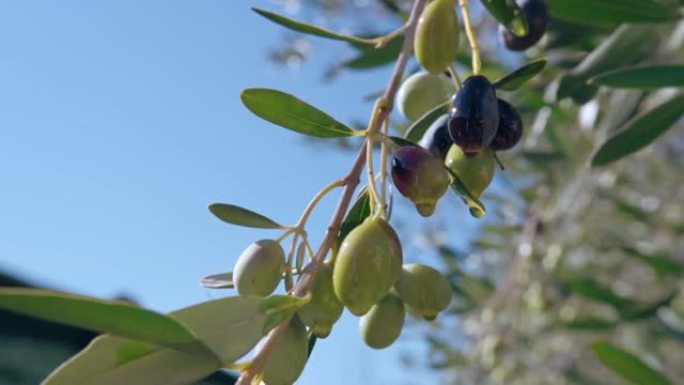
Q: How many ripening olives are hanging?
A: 14